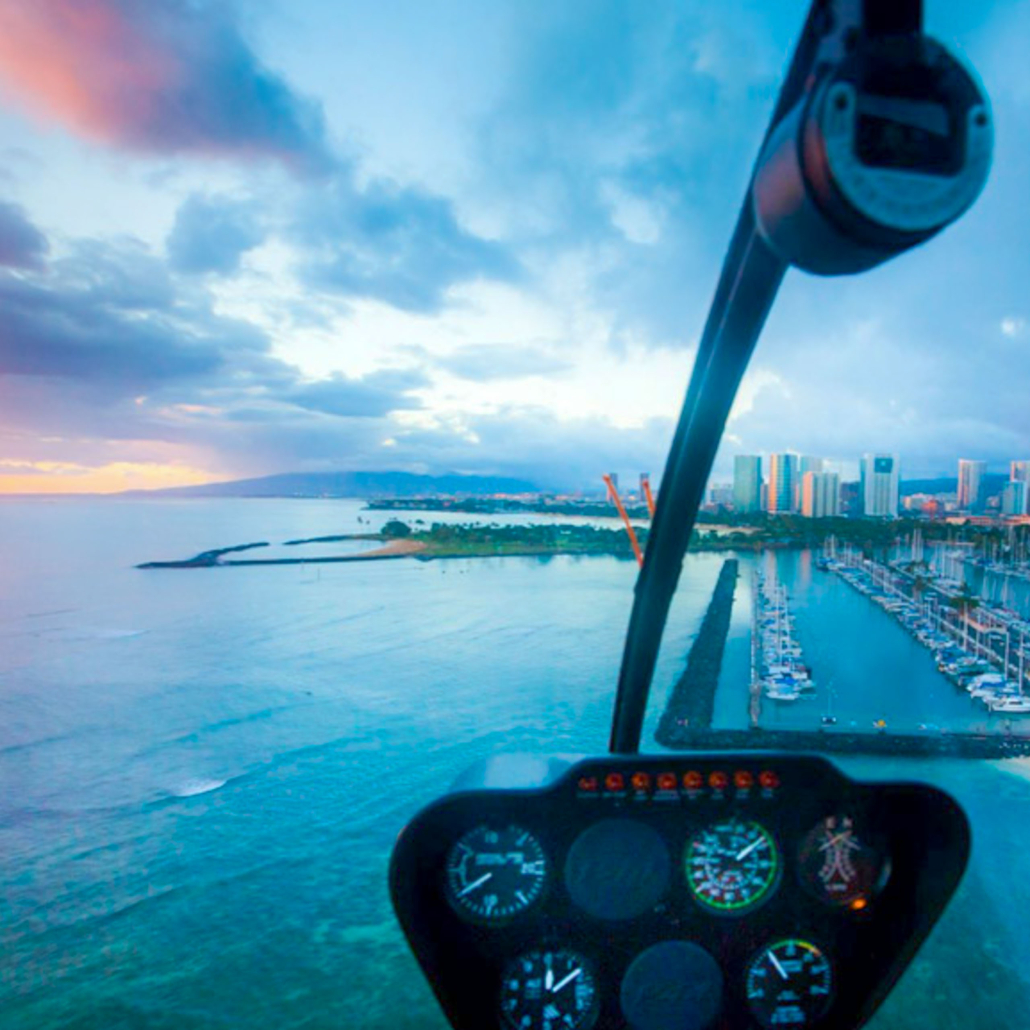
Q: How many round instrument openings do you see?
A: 7